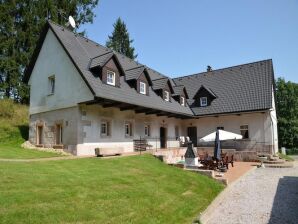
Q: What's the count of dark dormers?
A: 5